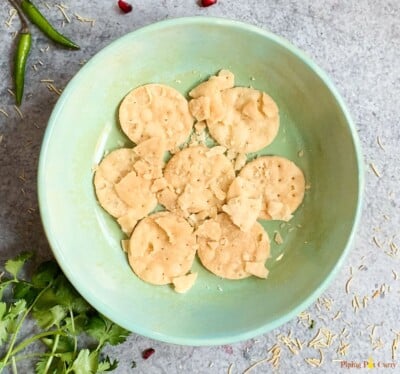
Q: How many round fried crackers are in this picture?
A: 7